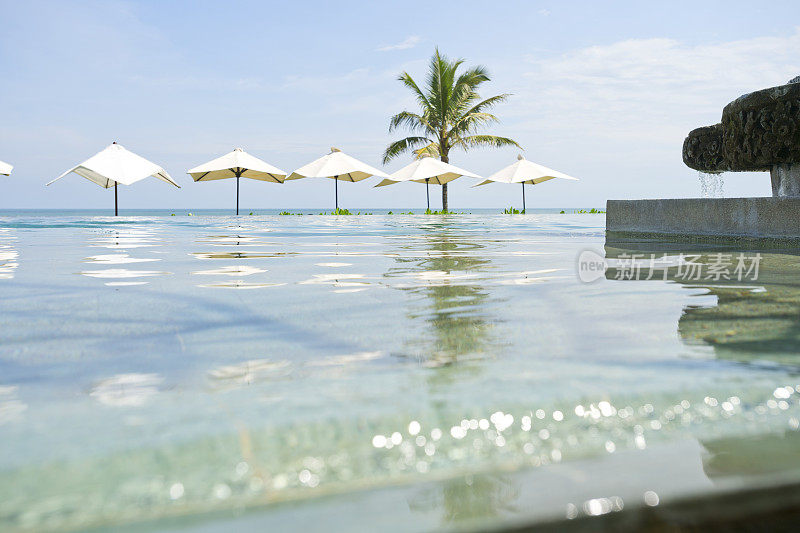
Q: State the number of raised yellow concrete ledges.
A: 0